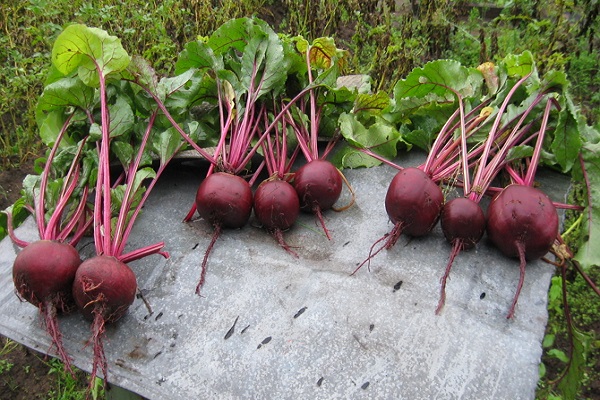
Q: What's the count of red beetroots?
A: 8